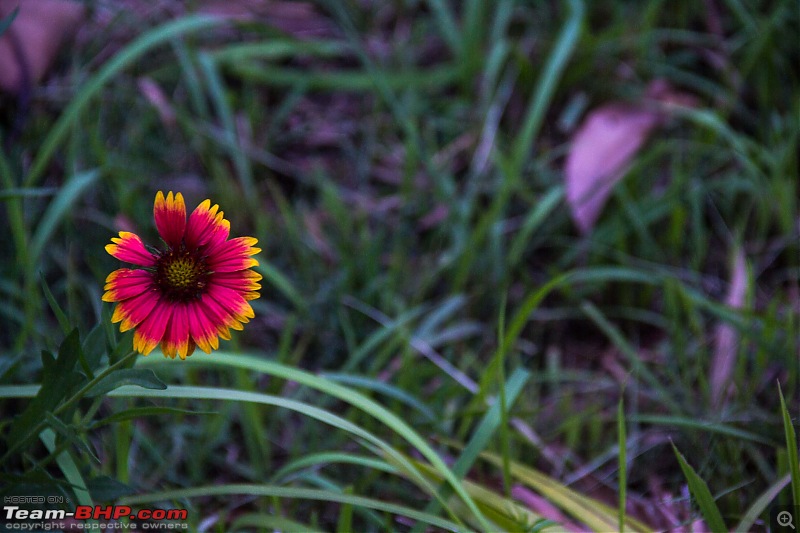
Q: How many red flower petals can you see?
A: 12